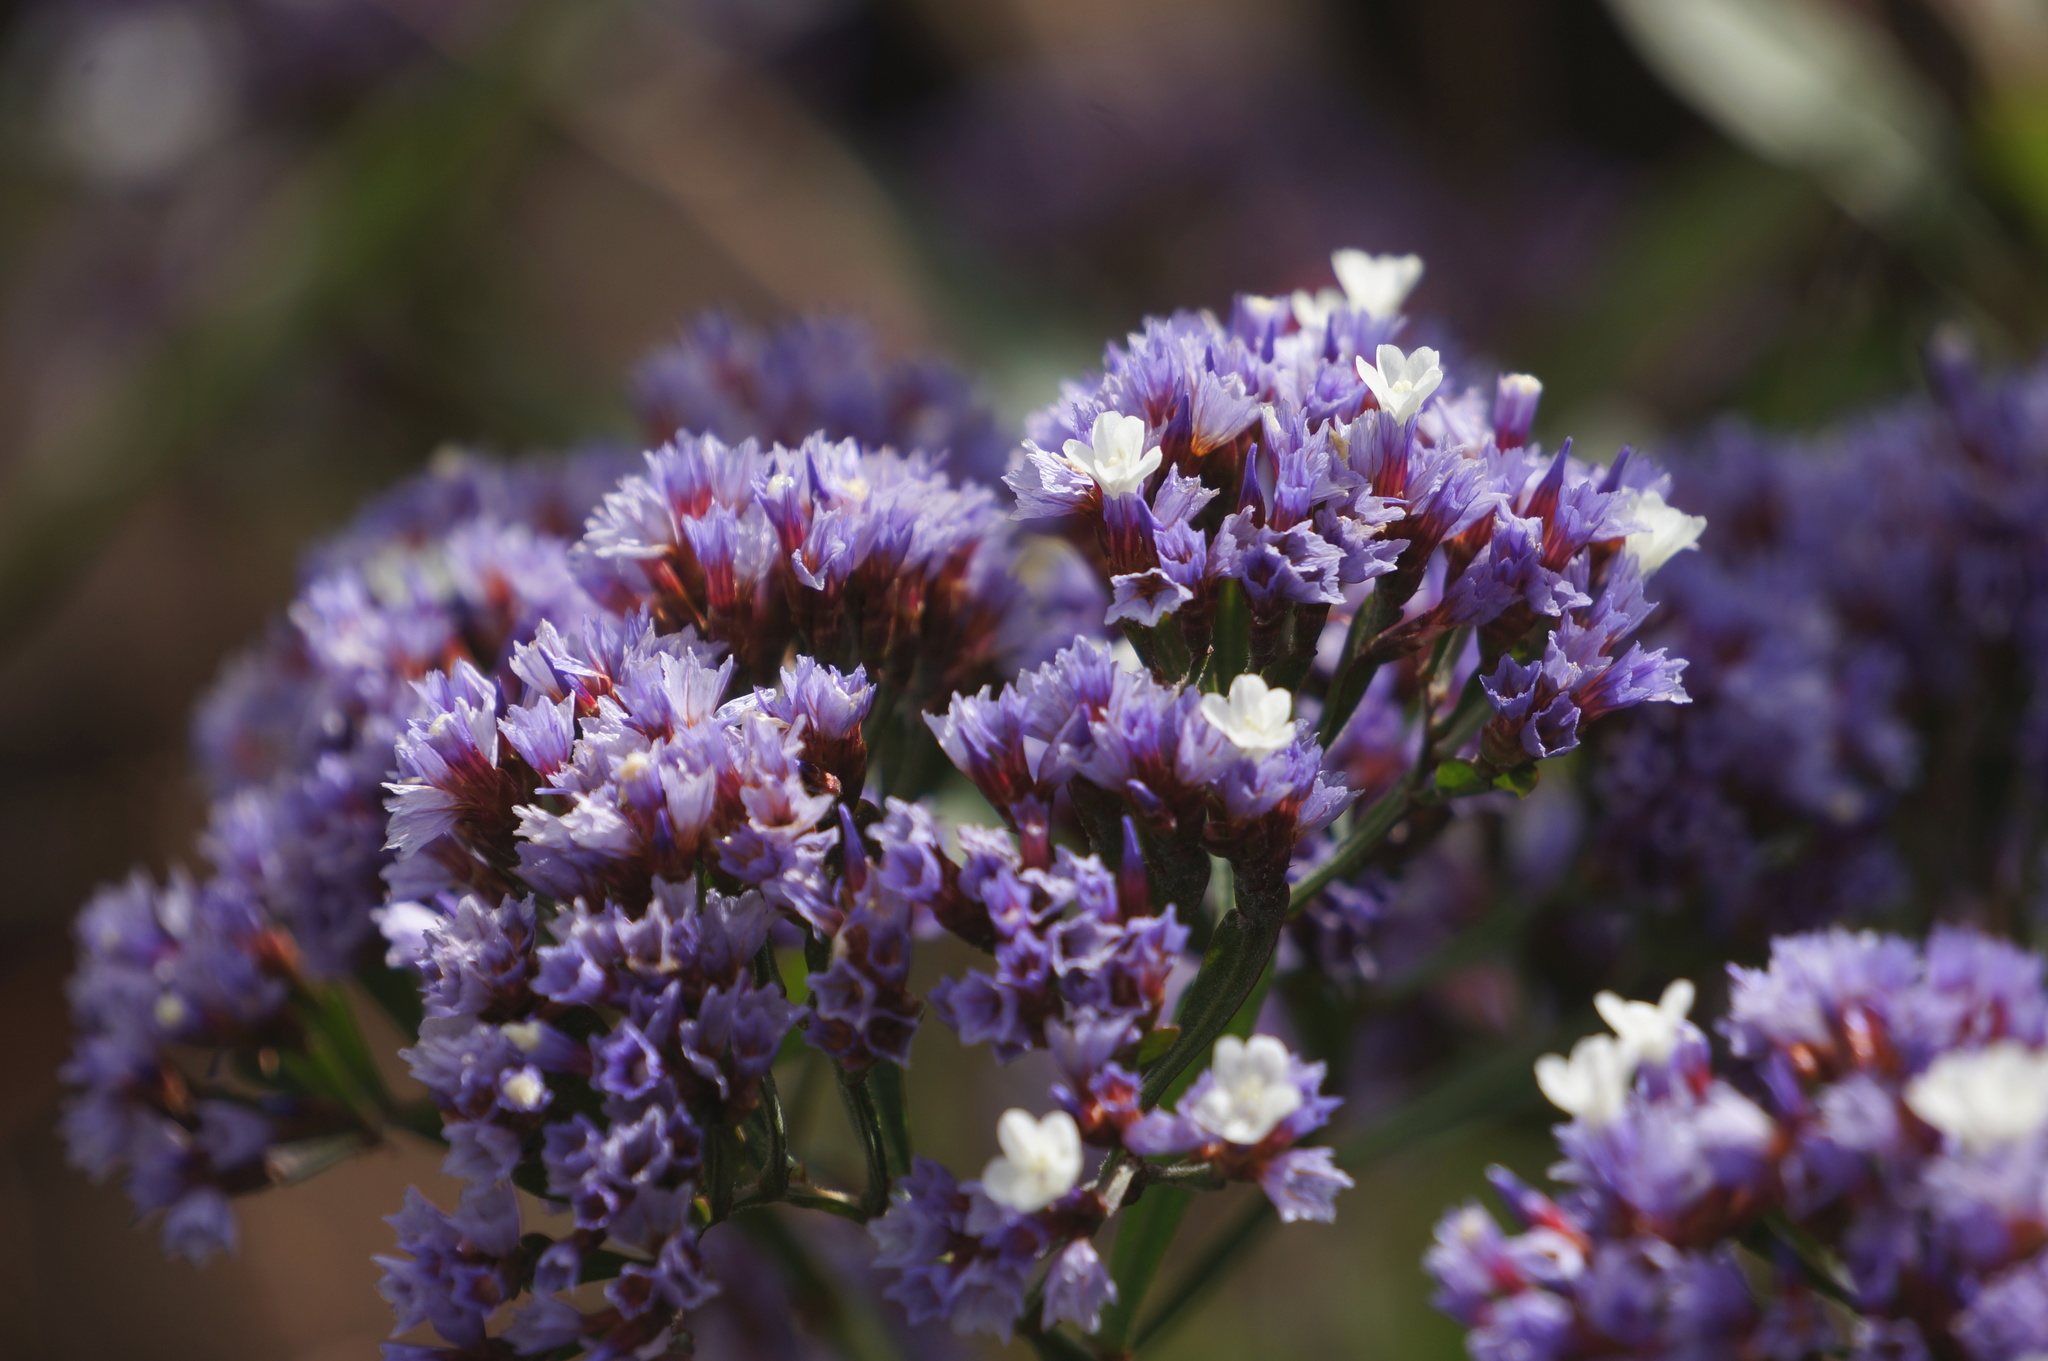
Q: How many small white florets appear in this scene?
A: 11